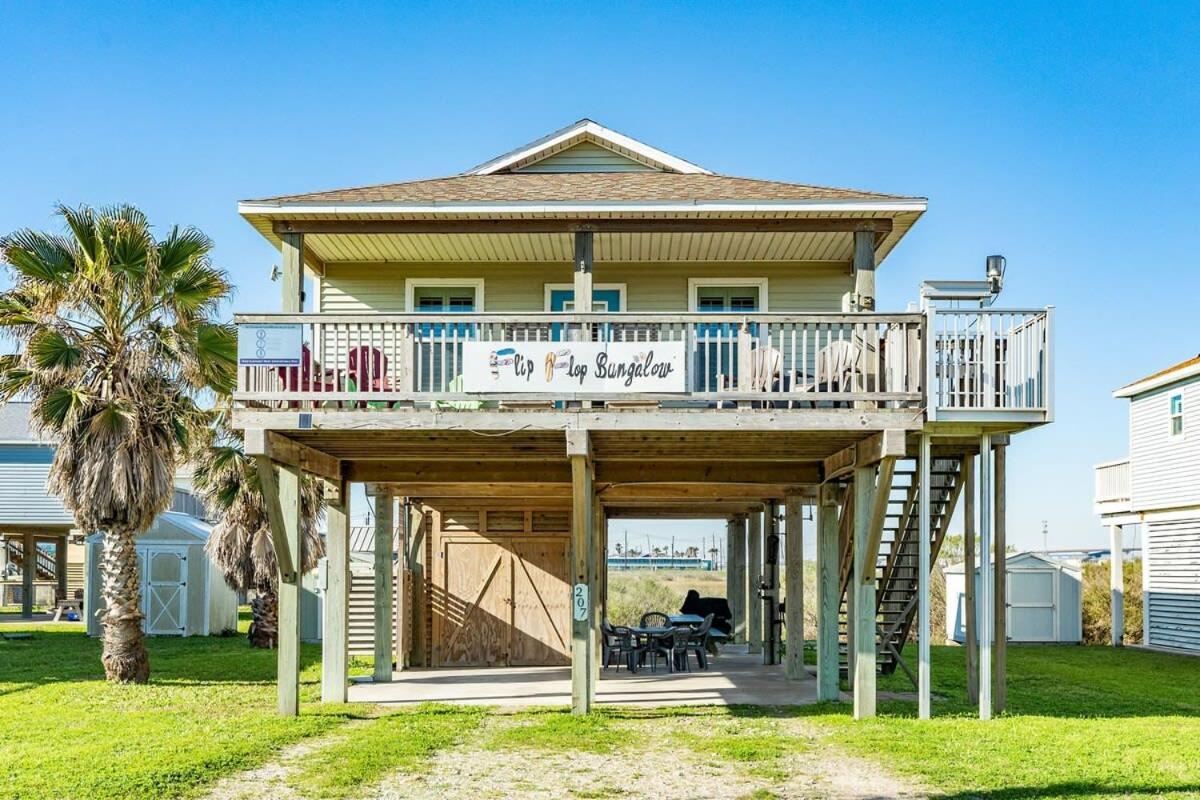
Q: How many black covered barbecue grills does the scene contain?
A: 1